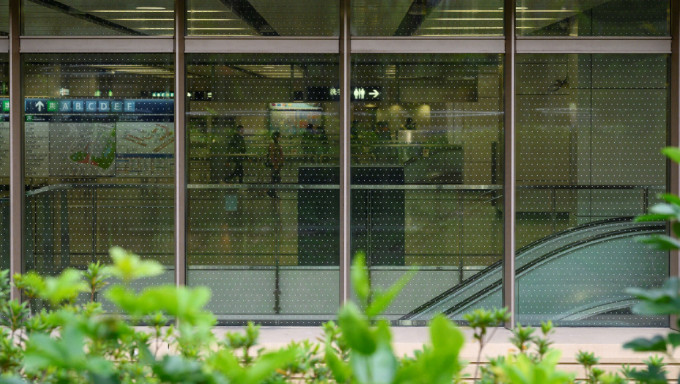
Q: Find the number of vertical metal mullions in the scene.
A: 5